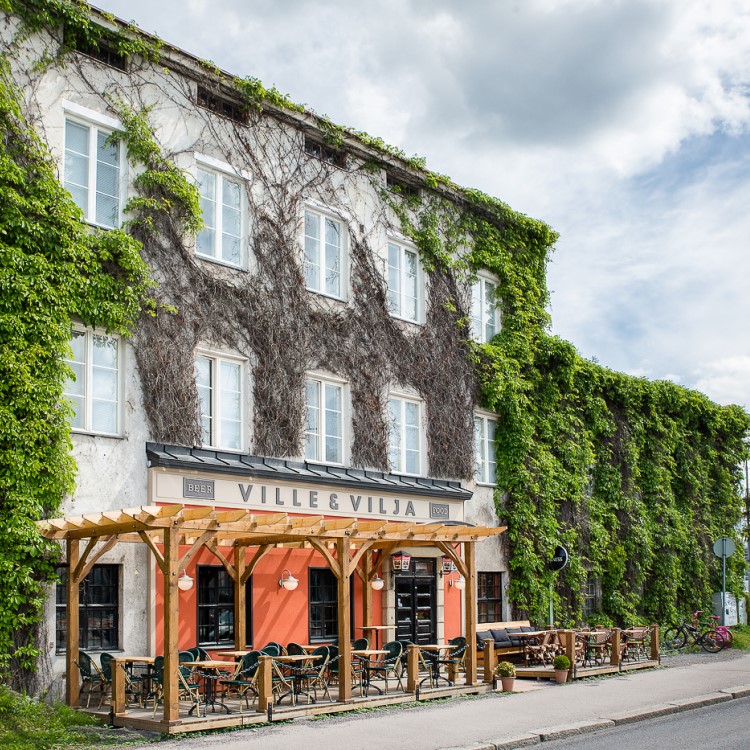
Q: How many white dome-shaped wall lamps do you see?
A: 4